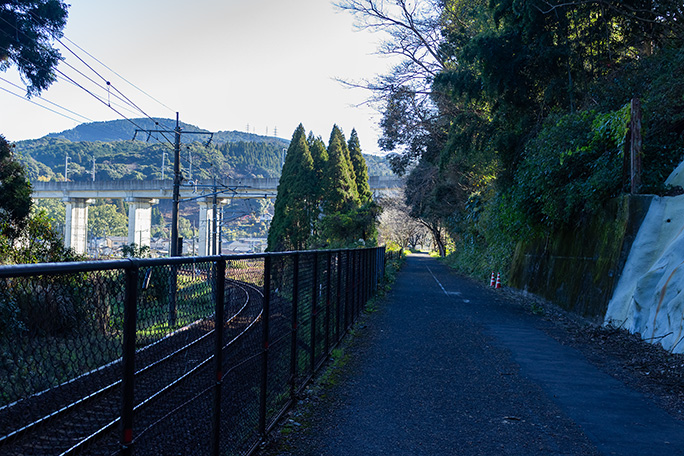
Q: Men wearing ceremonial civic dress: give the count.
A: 0